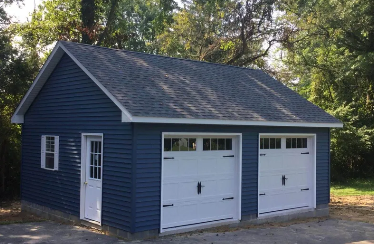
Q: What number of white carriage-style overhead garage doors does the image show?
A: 2